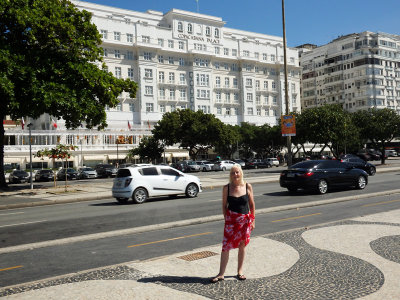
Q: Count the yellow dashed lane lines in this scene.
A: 4